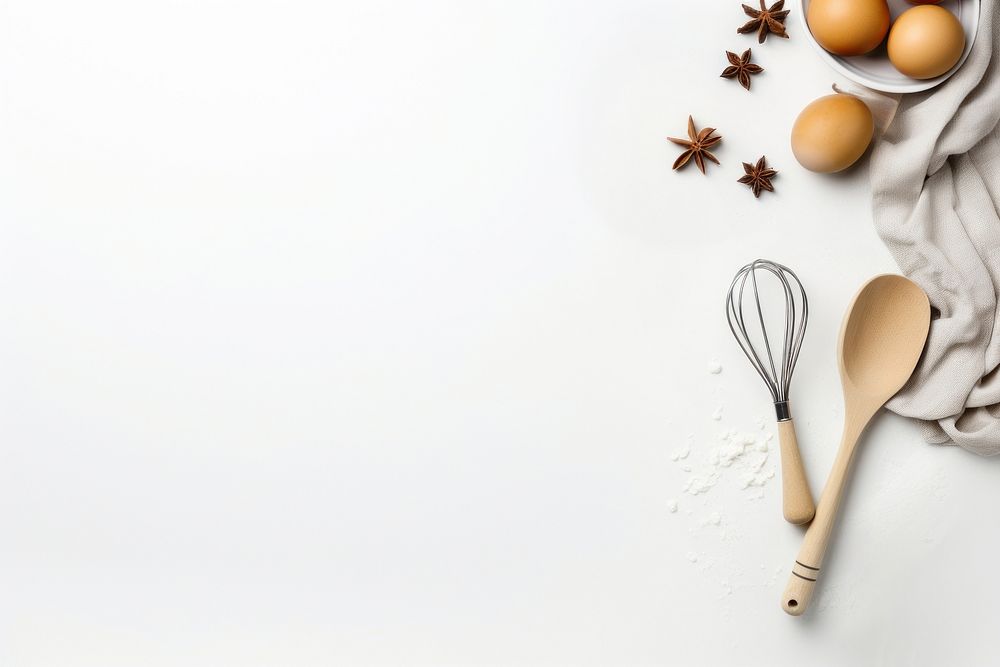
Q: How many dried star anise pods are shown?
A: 4